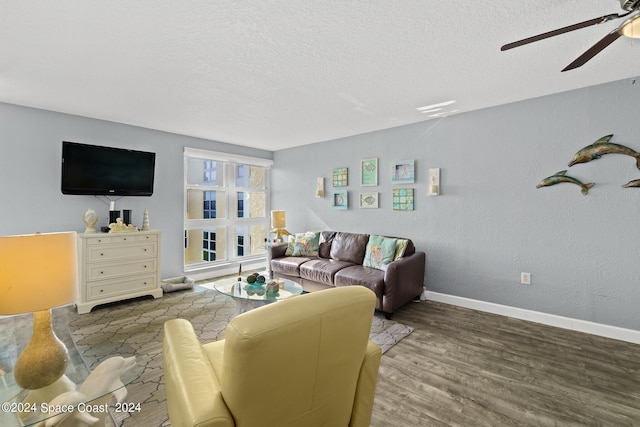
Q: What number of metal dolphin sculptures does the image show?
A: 3